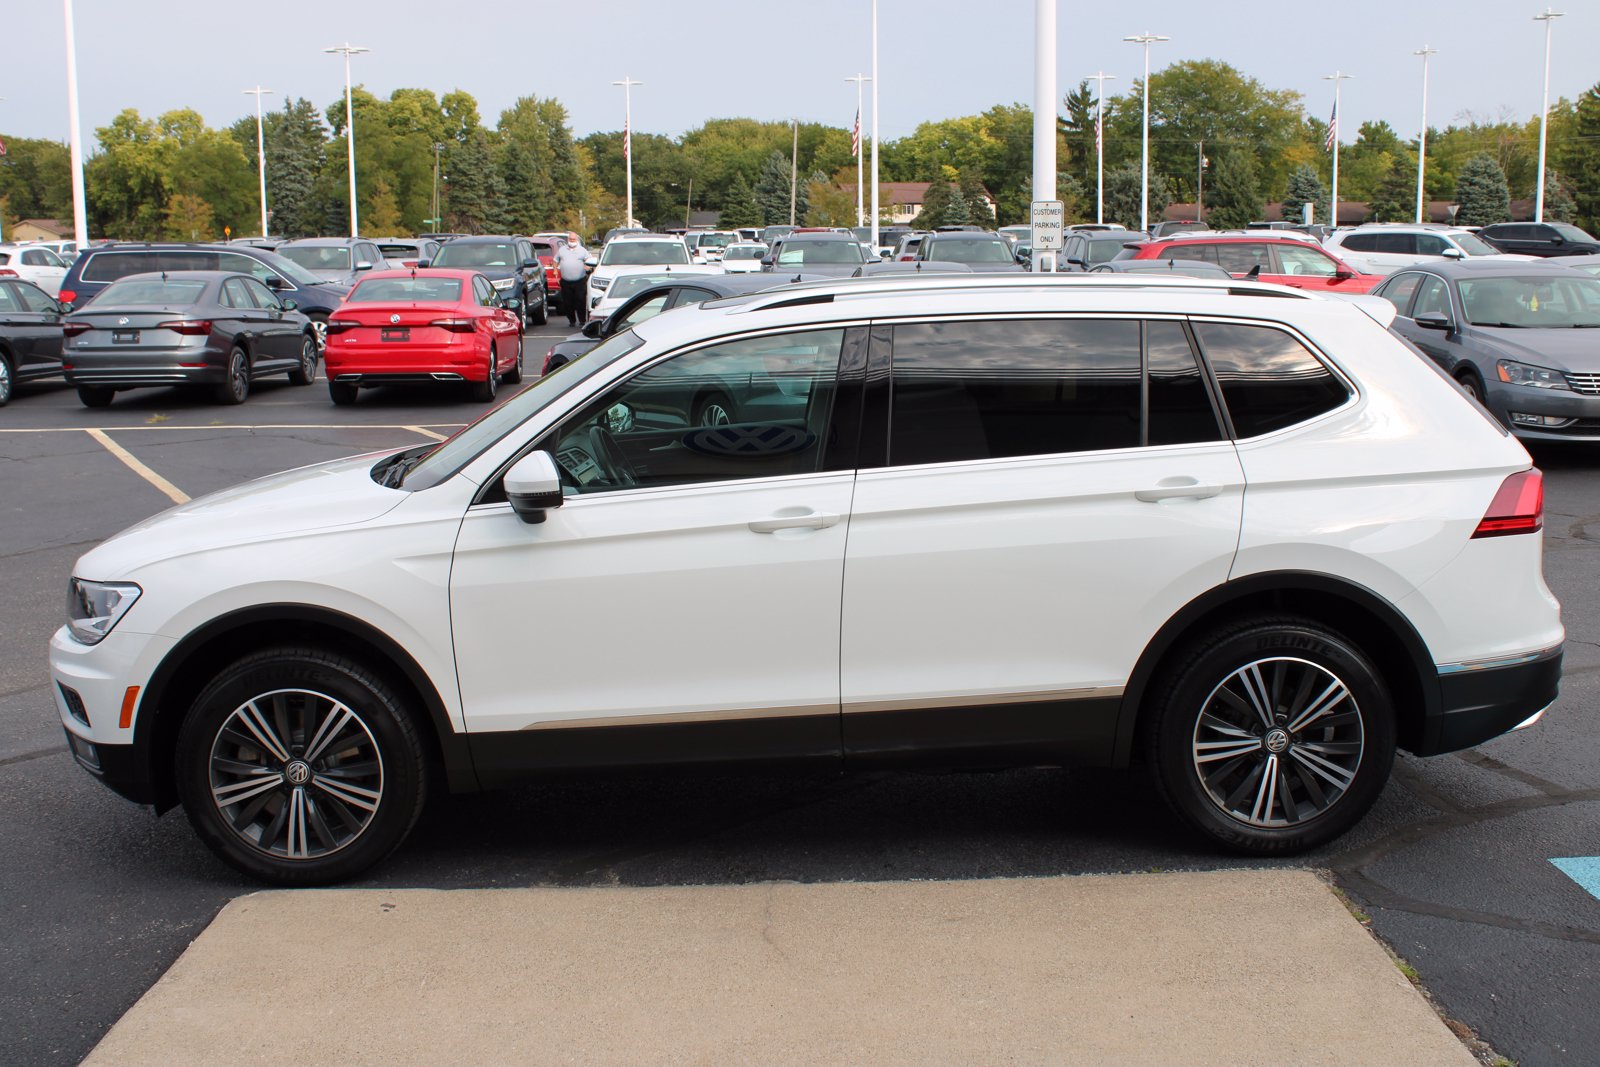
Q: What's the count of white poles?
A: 12